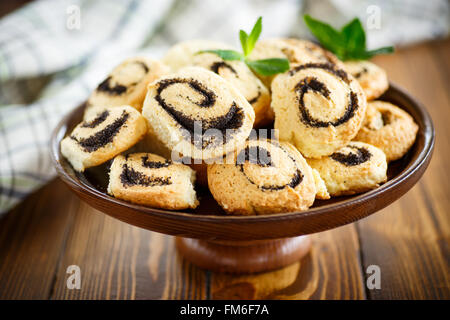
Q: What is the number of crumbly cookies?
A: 12